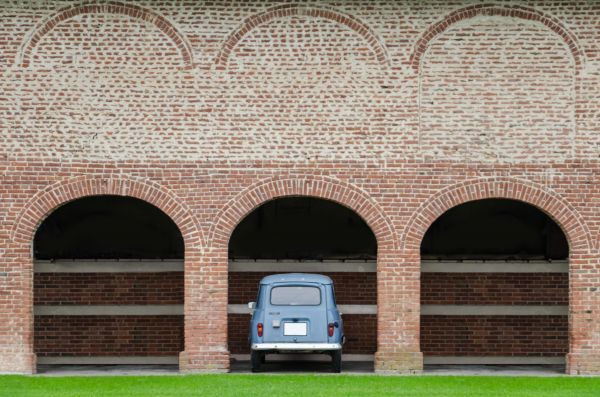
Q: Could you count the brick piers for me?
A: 4